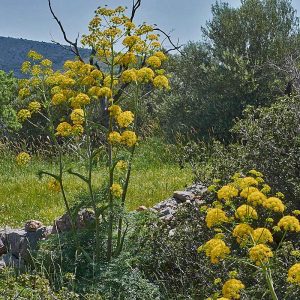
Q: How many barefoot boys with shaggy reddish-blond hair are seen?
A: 0